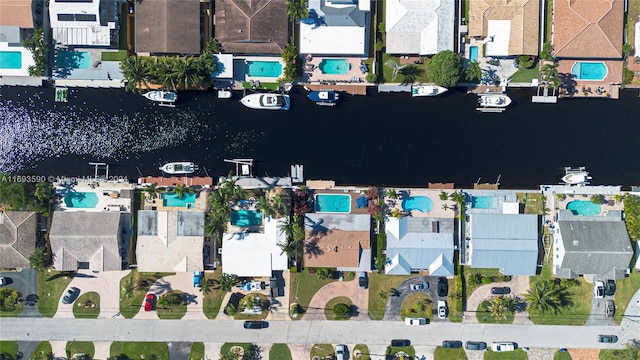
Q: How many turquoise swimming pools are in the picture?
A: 13